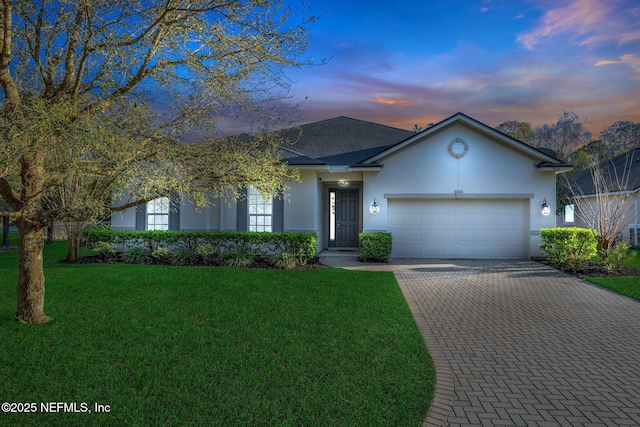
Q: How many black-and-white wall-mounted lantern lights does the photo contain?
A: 2